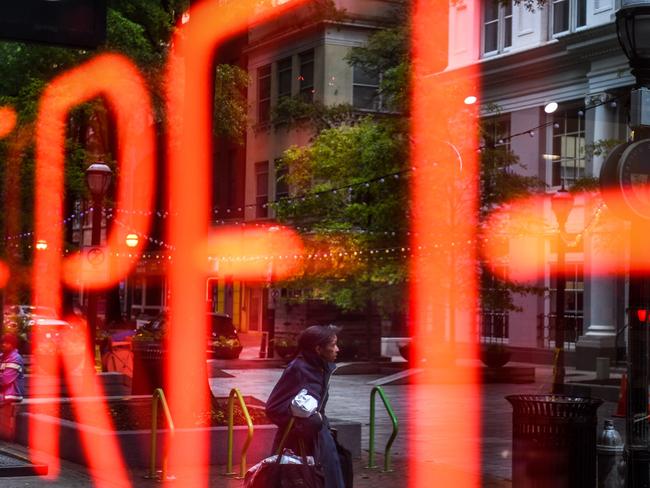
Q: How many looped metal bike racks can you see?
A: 3